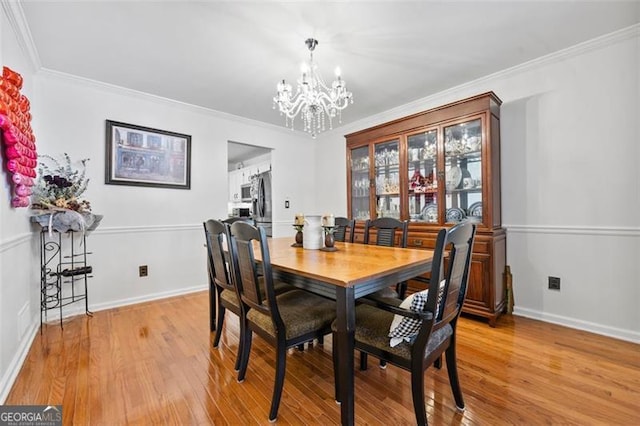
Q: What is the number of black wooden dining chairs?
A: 6